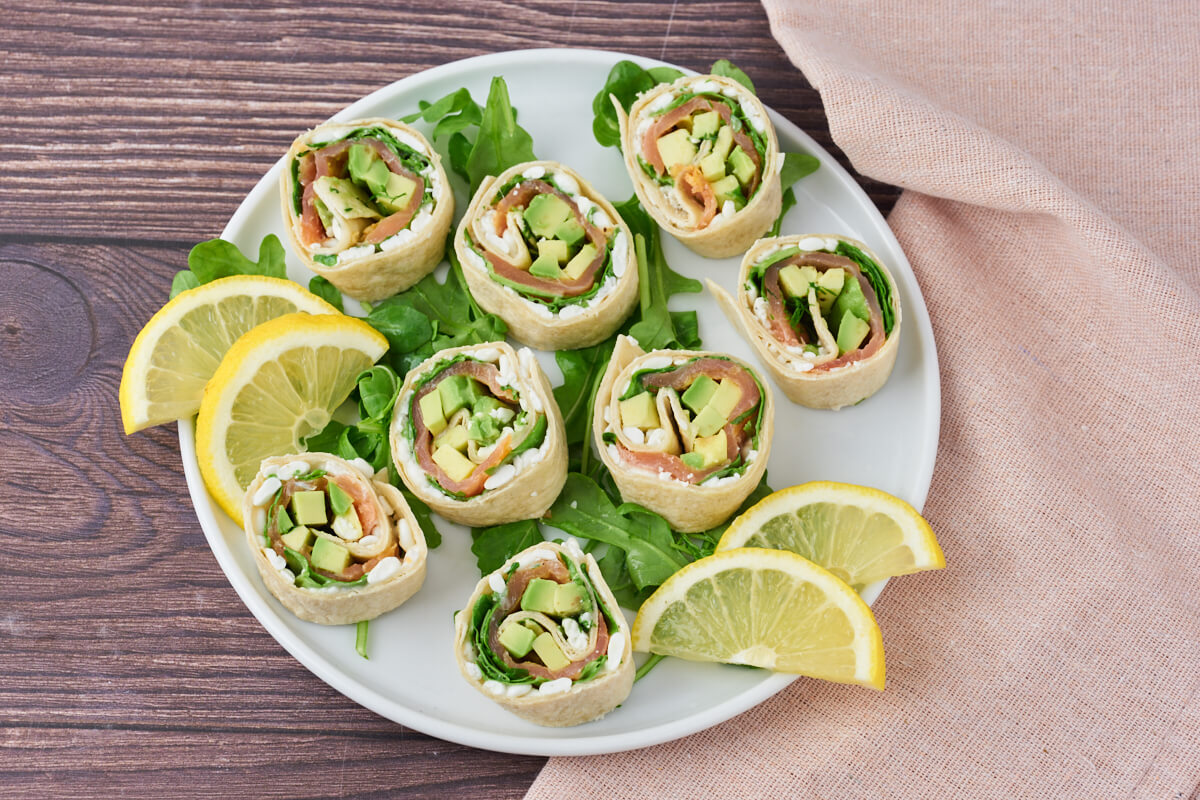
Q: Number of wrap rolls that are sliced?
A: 8